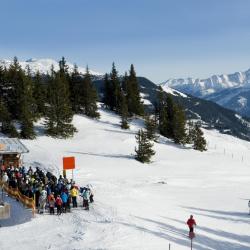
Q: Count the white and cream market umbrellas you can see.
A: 0